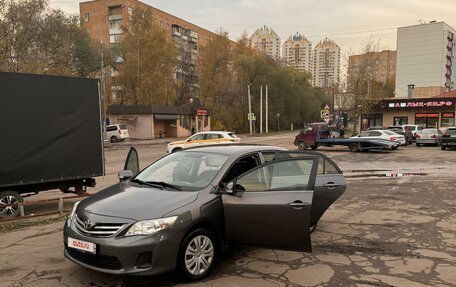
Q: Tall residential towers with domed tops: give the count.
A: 3